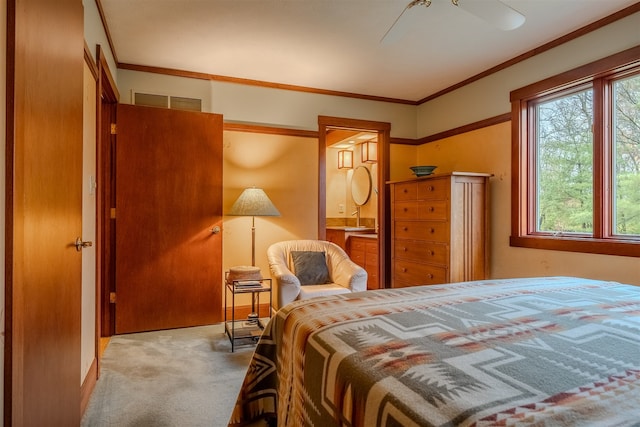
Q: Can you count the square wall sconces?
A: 2